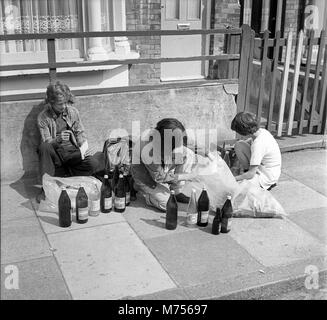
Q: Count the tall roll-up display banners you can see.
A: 0